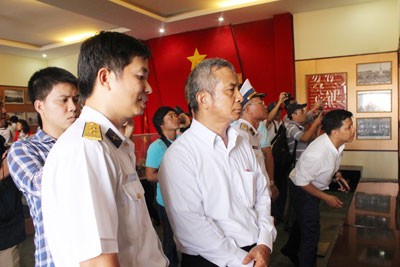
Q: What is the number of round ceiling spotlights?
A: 3